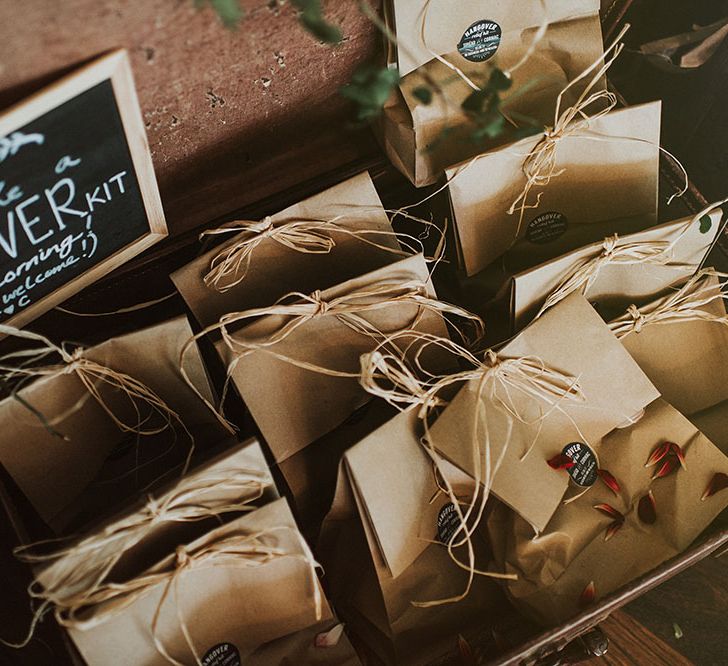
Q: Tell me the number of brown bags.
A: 11